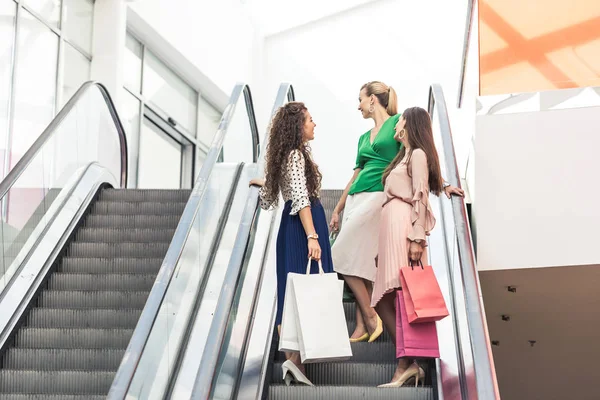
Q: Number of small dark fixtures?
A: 4